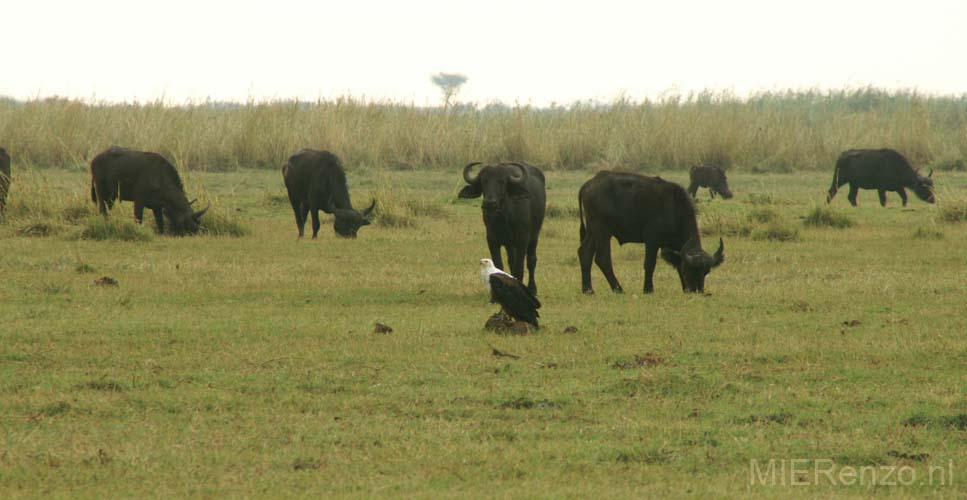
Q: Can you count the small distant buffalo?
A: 1